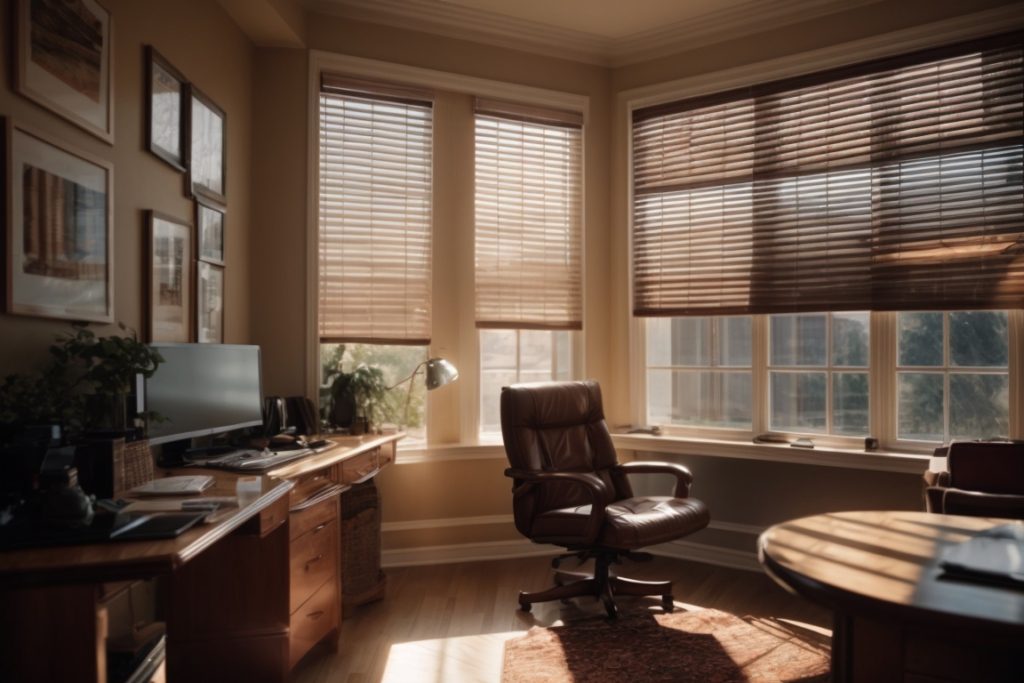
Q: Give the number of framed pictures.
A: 7